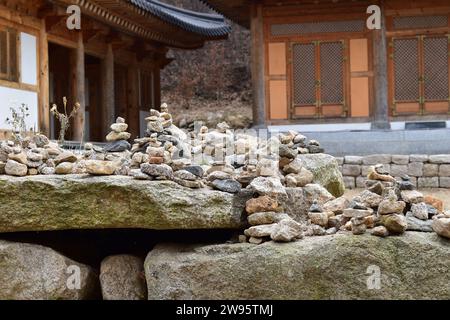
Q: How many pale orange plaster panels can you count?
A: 4